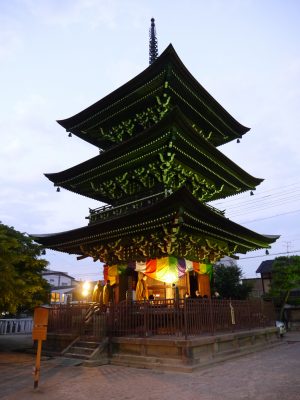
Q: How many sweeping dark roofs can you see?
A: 3